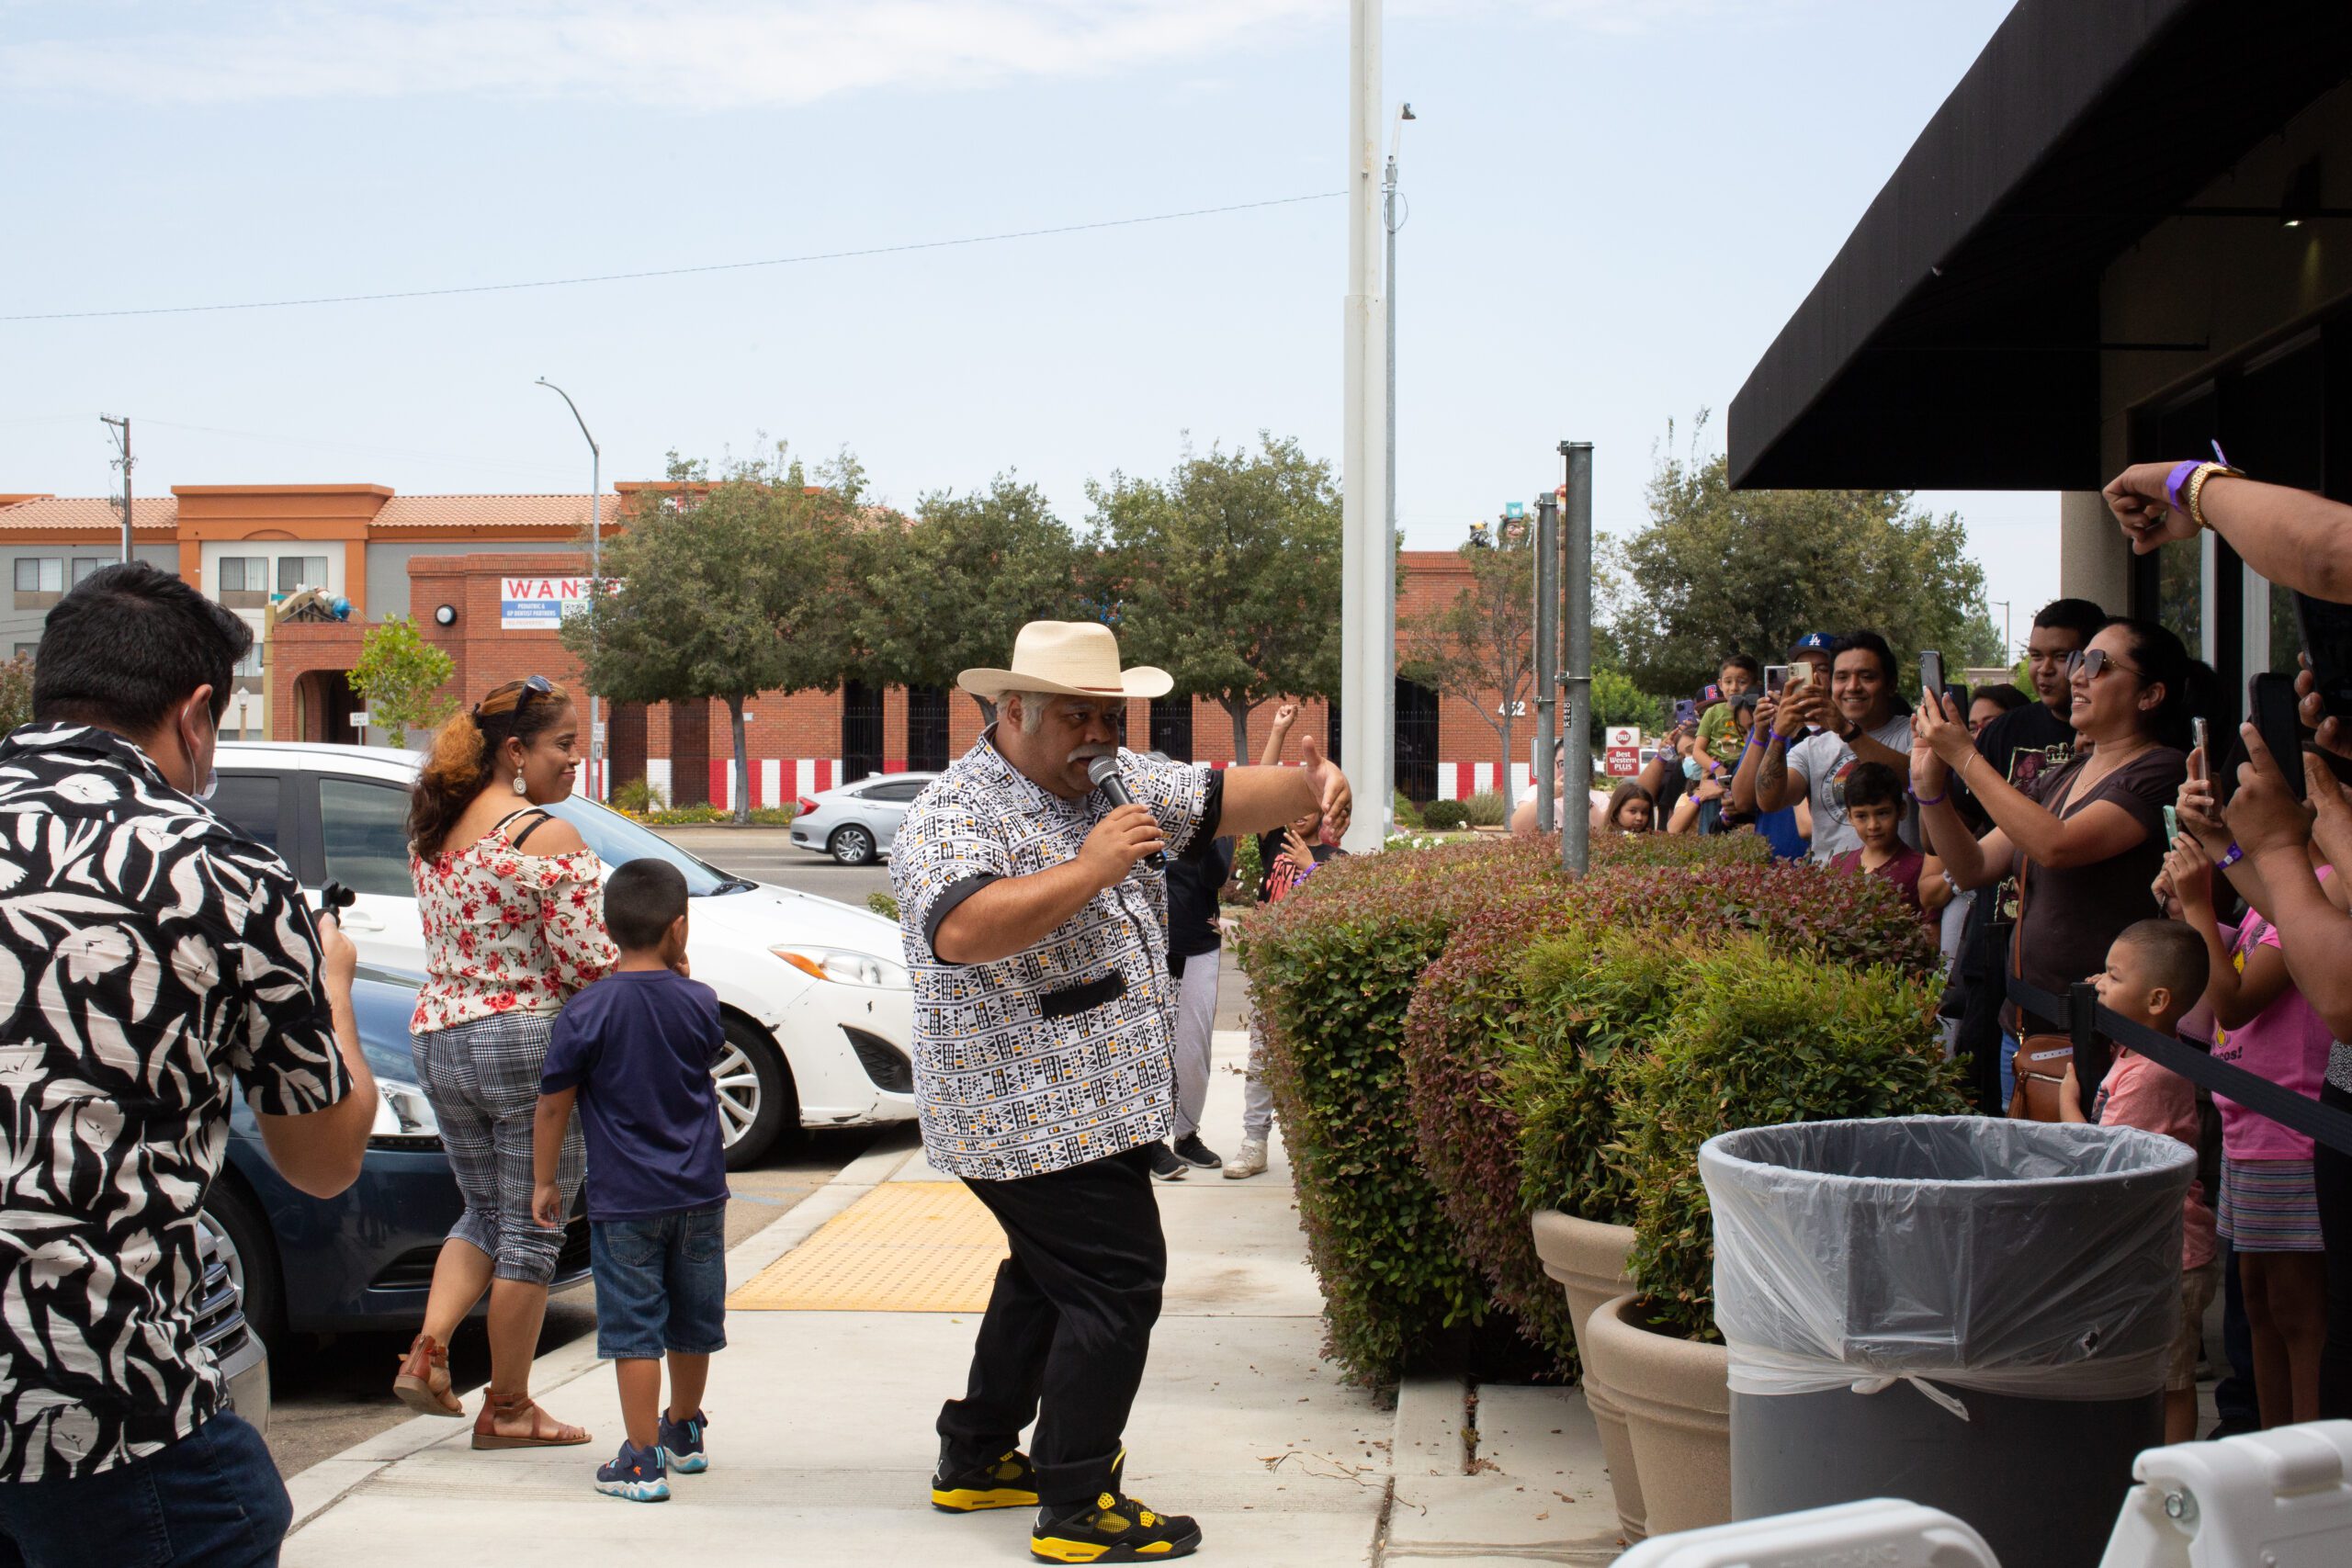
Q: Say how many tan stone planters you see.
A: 2